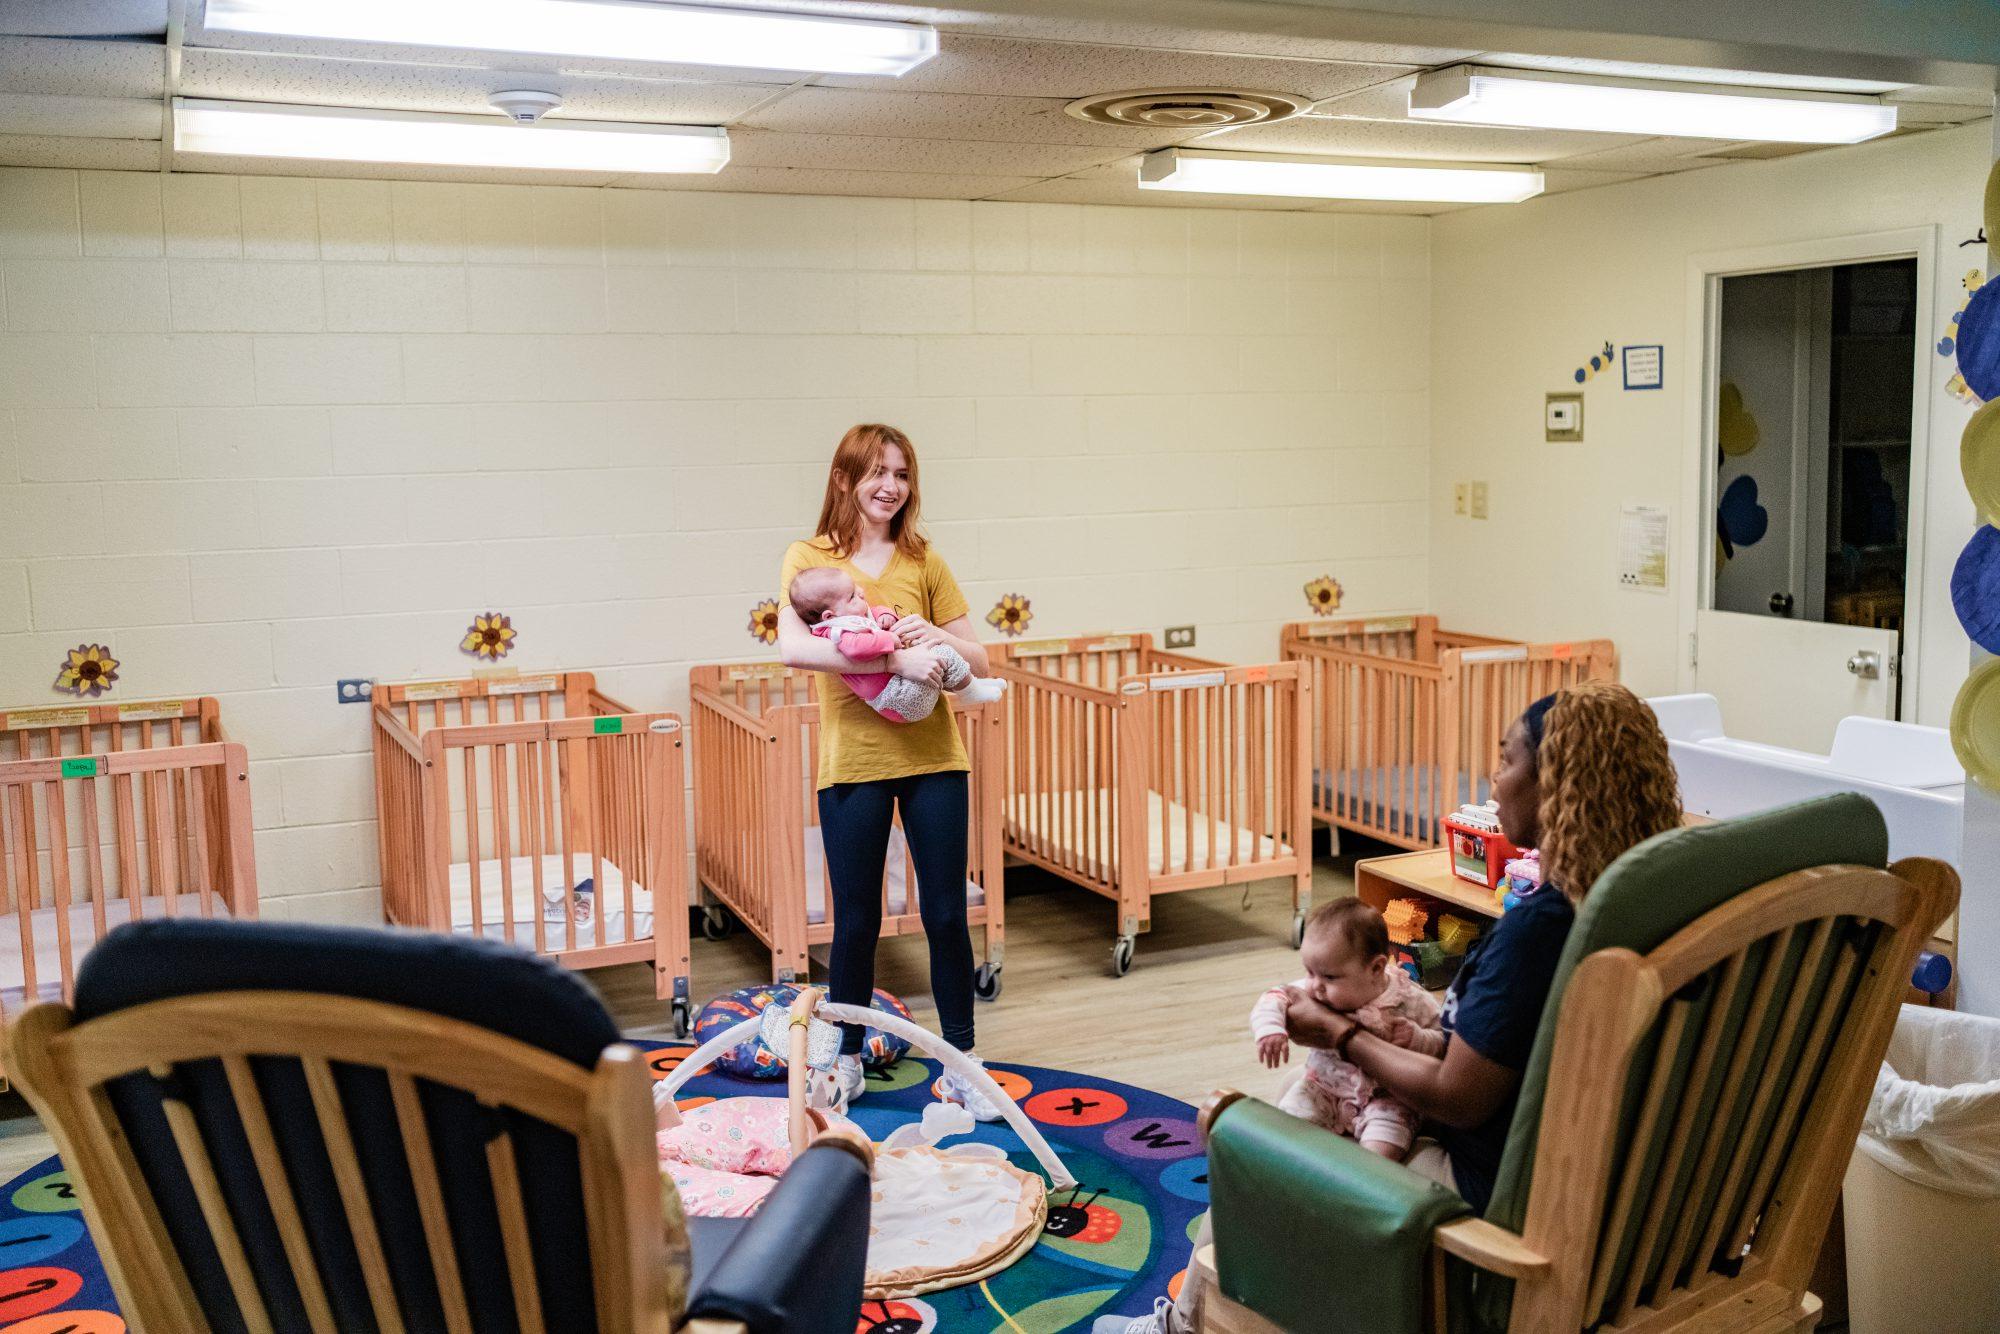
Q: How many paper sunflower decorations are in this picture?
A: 5